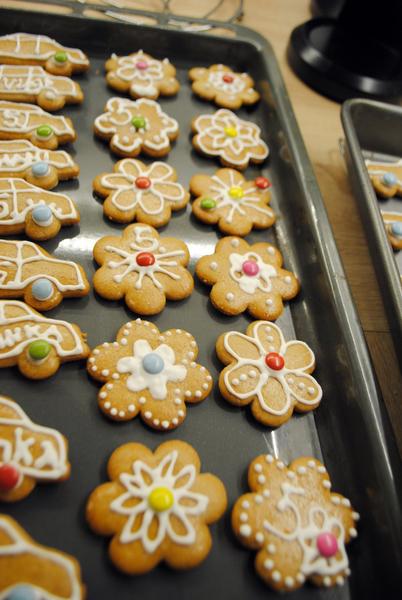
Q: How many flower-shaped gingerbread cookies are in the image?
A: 12